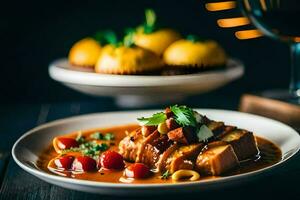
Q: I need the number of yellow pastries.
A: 4